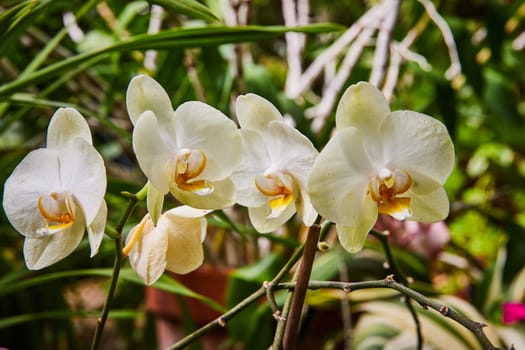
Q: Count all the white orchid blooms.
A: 5